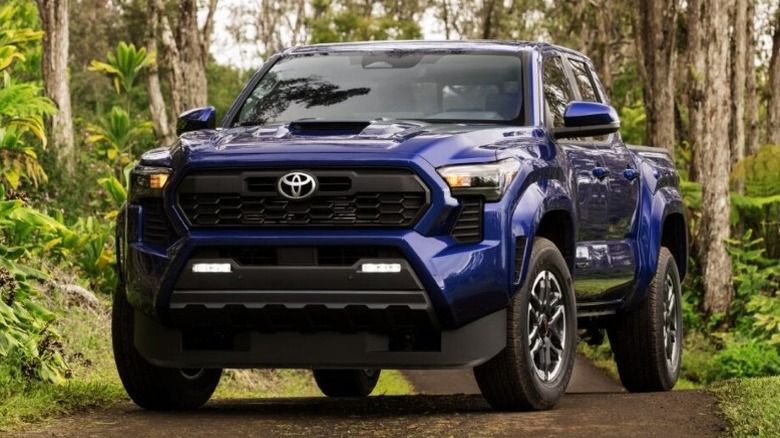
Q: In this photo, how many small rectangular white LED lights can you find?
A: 2